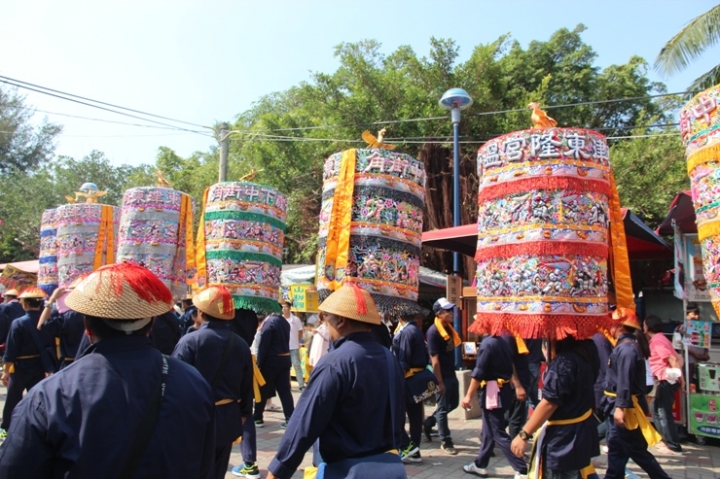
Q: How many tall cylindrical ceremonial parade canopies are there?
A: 7